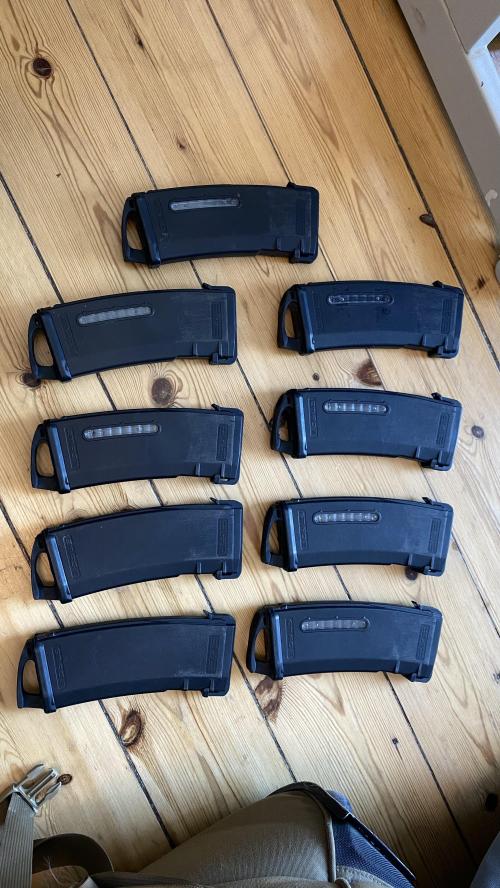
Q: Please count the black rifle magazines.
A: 9